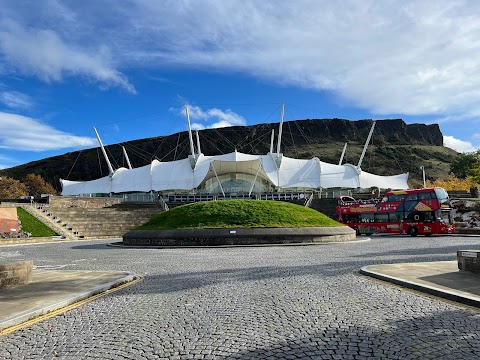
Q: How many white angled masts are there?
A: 8